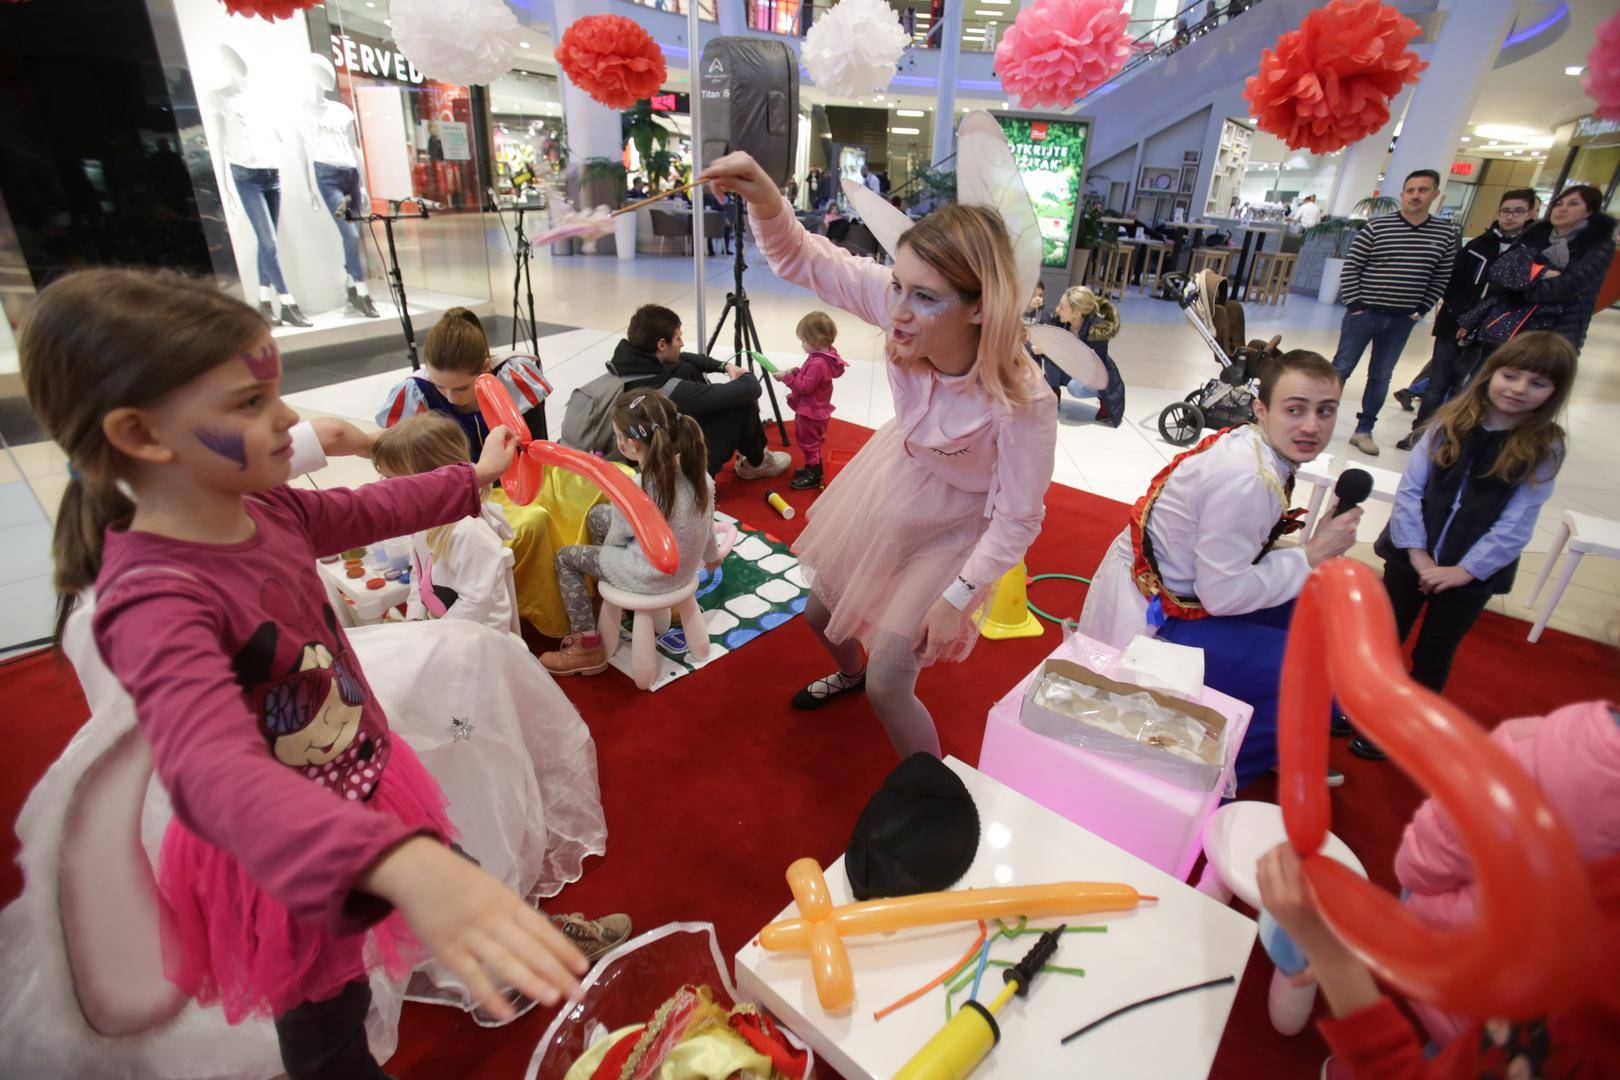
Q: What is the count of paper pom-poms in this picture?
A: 7